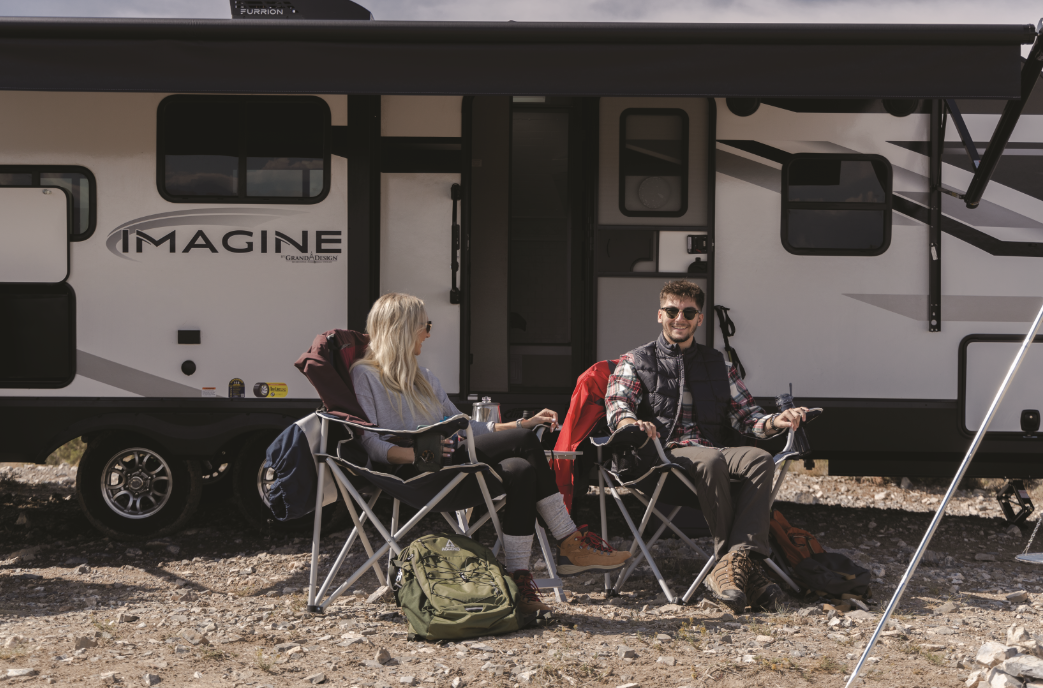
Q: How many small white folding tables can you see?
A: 1